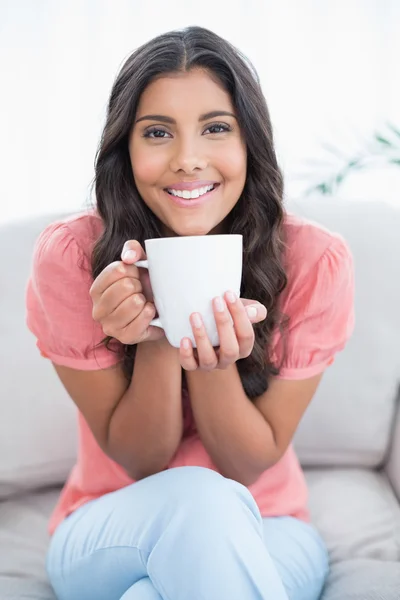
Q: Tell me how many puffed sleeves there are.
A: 2